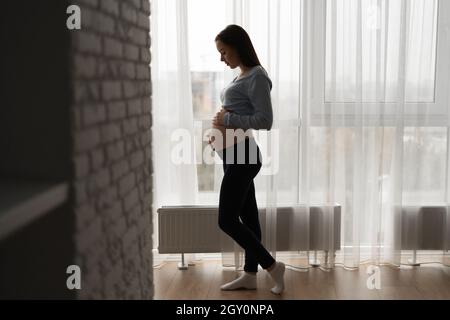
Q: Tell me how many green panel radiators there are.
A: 0